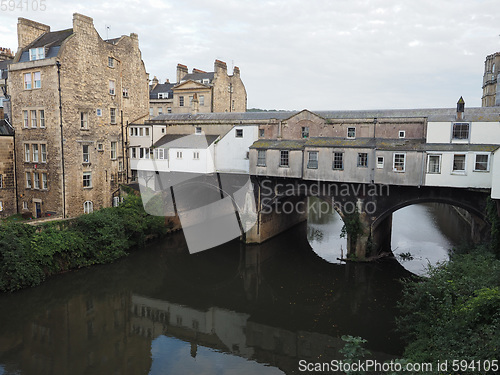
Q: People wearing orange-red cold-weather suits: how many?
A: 0